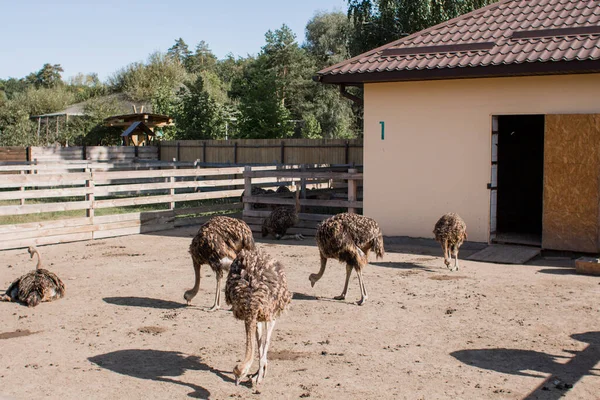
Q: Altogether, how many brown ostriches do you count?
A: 6